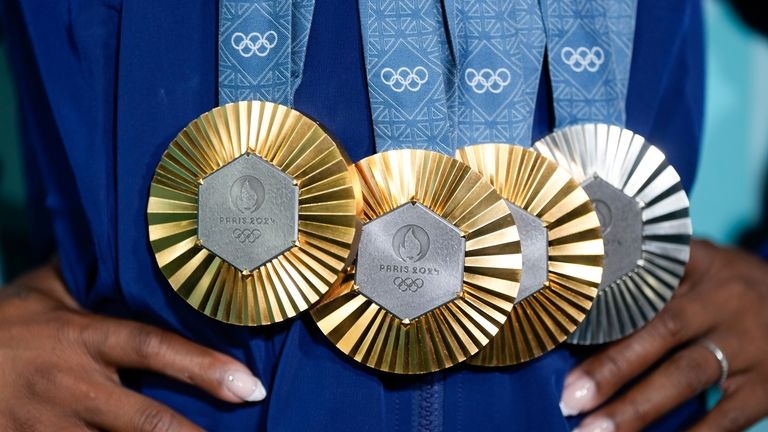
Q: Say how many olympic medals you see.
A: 4